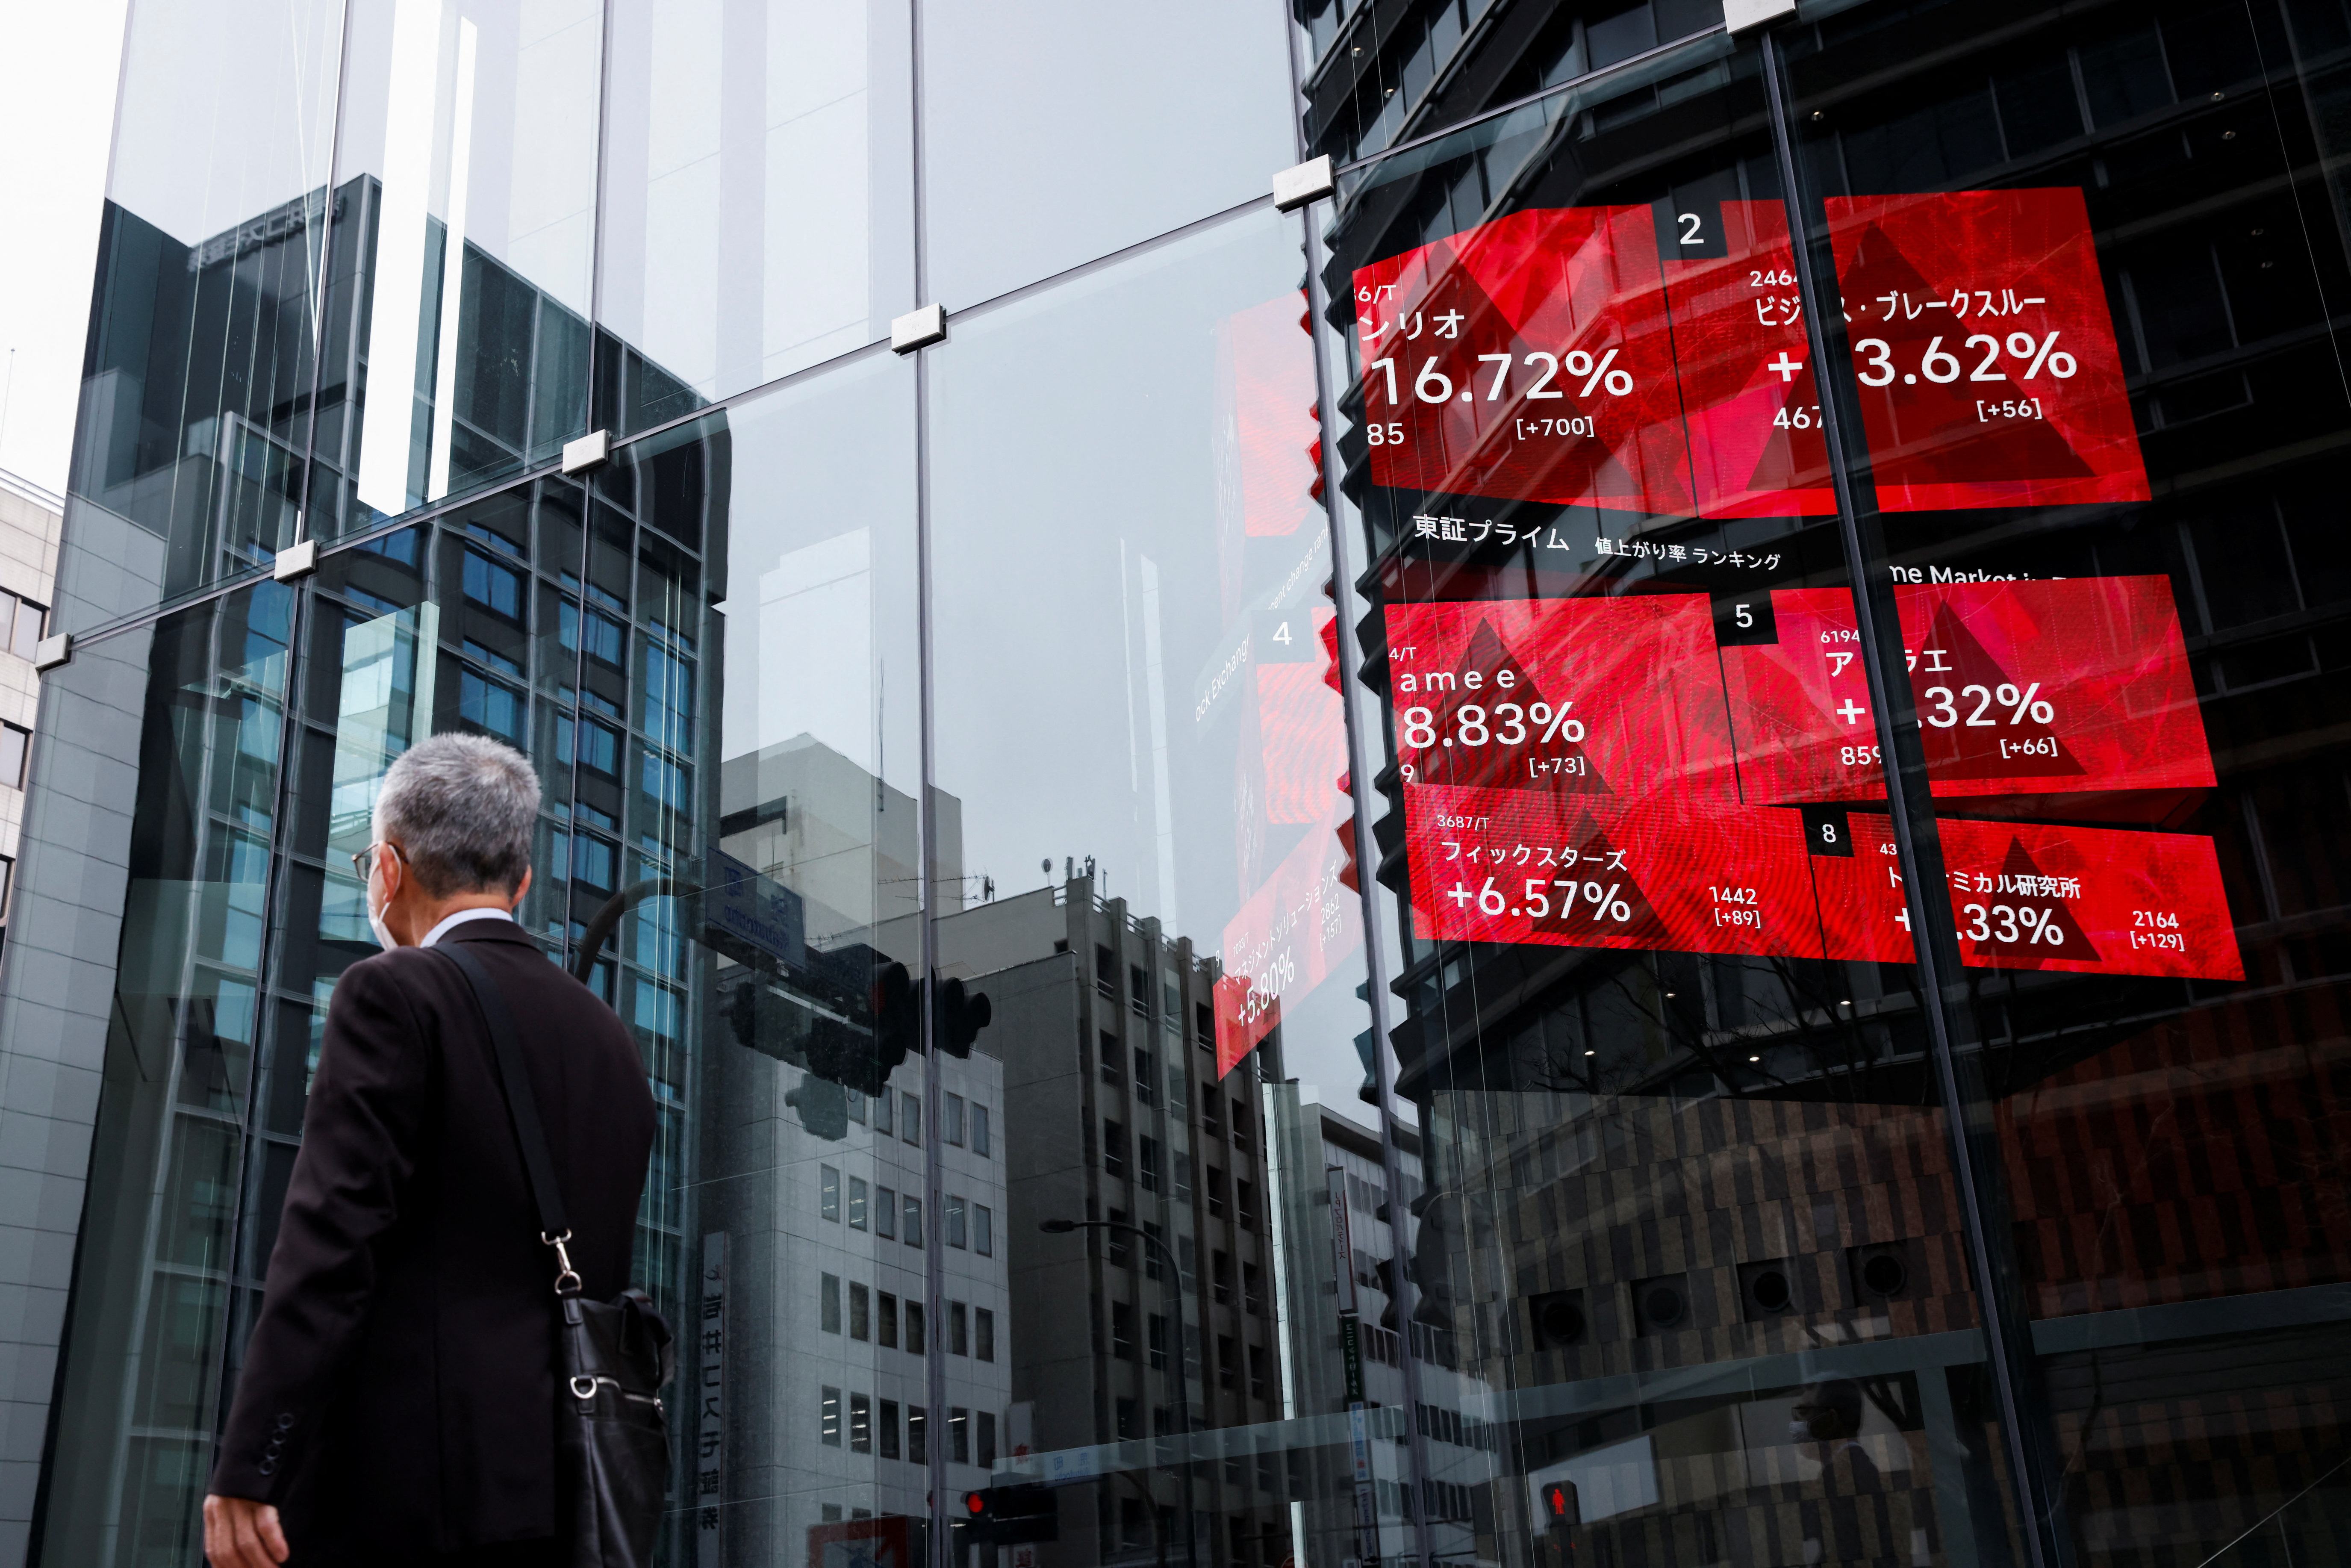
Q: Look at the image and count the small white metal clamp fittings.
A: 6